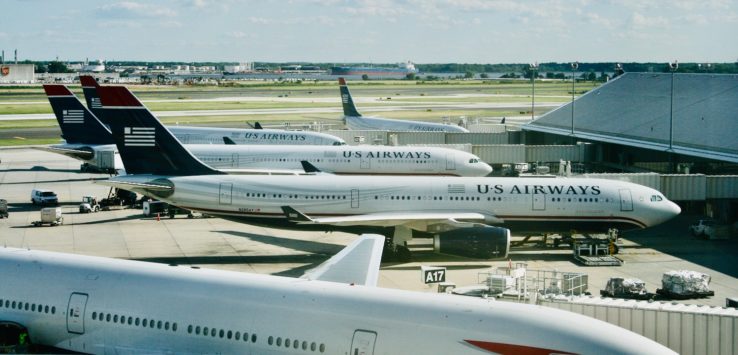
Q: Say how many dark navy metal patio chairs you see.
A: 0